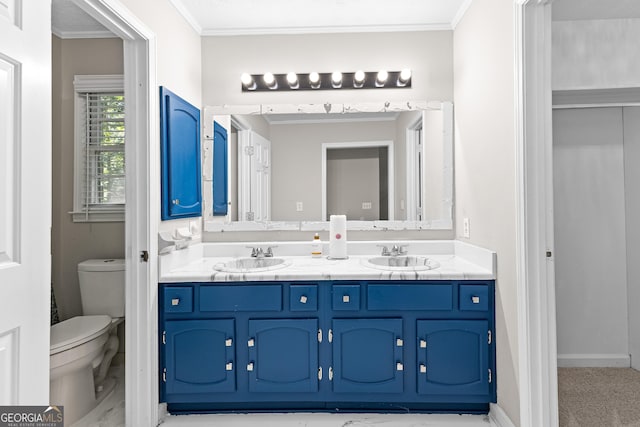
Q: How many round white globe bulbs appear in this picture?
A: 8